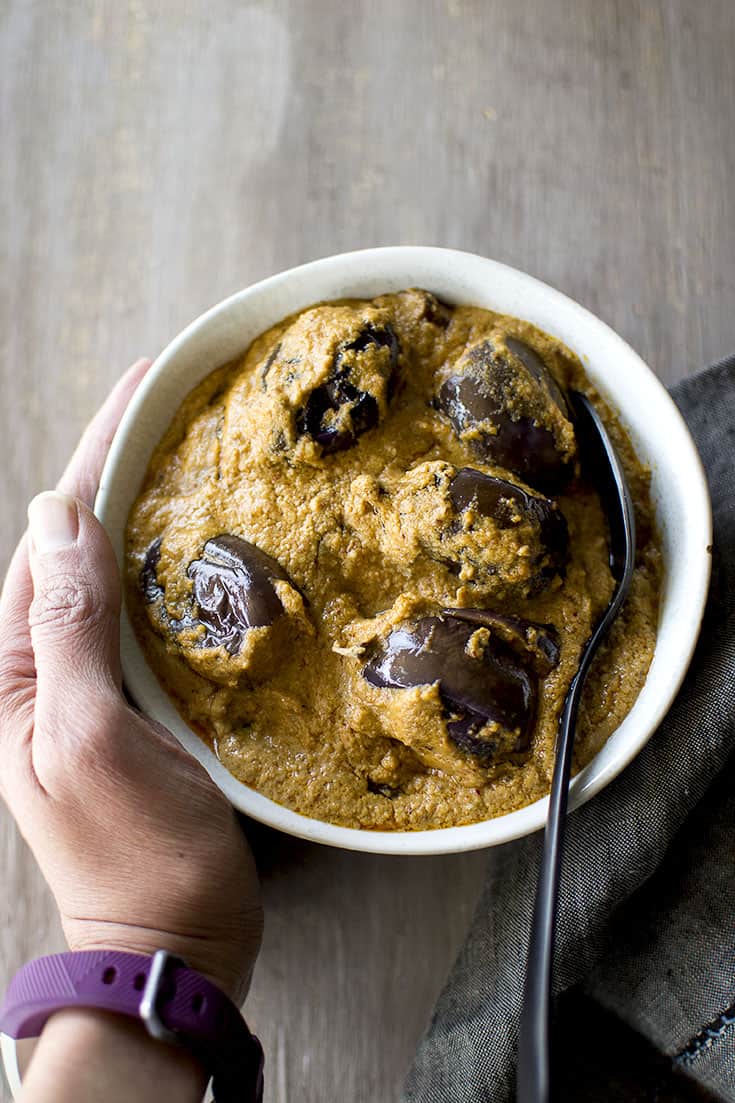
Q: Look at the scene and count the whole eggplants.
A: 5